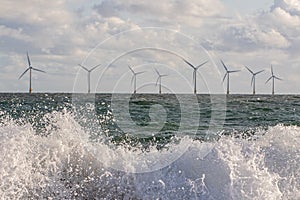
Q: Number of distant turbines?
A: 8